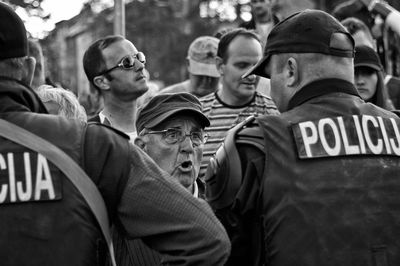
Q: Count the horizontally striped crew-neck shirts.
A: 1